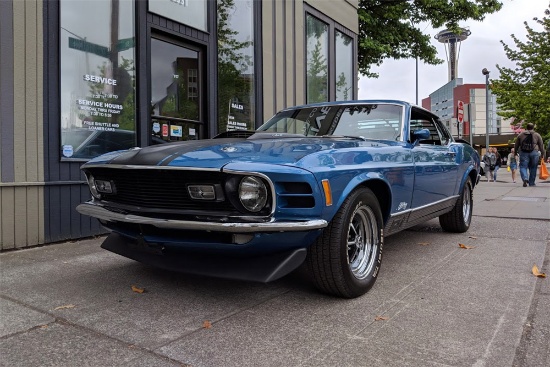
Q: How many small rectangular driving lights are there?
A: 2